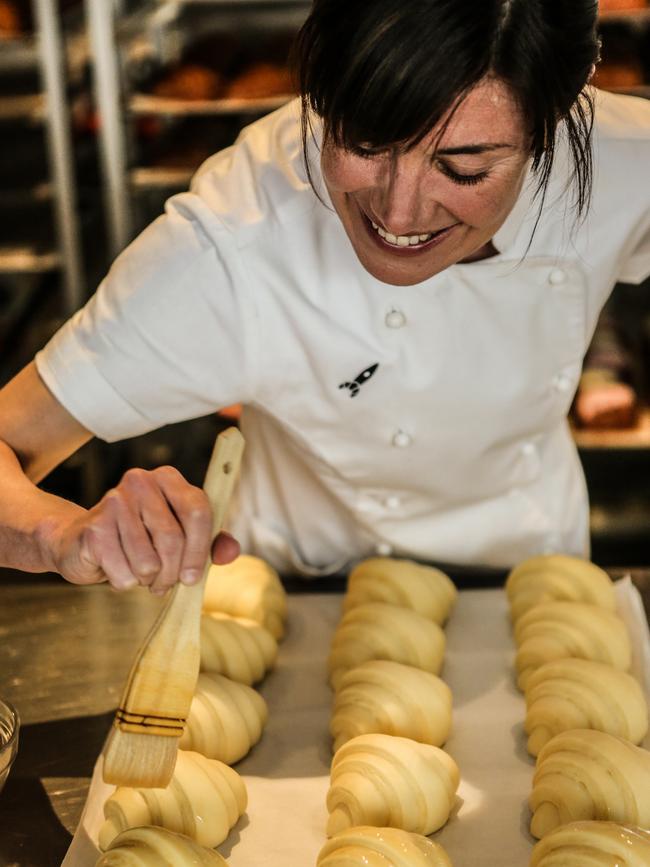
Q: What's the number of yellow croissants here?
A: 15